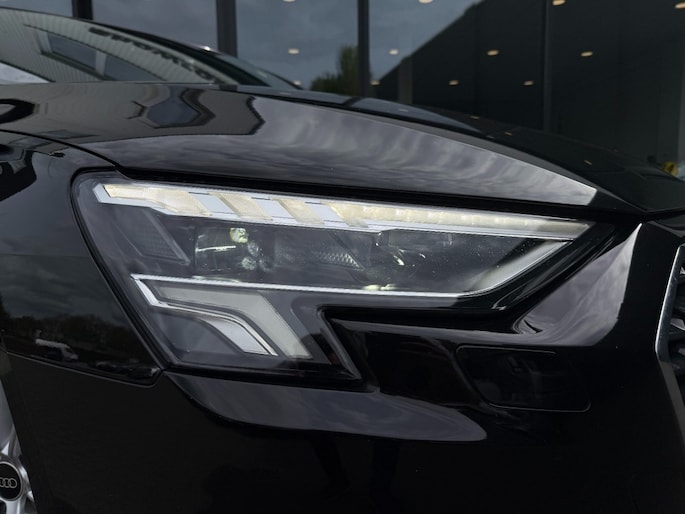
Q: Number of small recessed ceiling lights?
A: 12